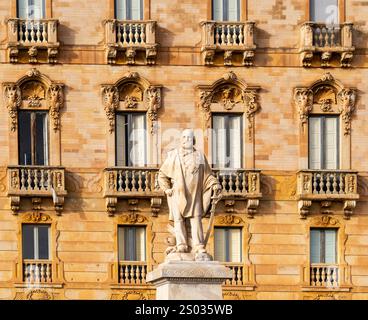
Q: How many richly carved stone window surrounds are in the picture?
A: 4